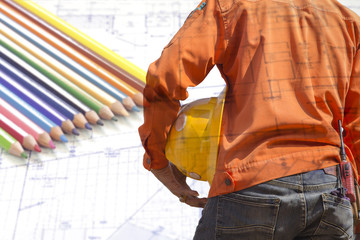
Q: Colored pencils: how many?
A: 13